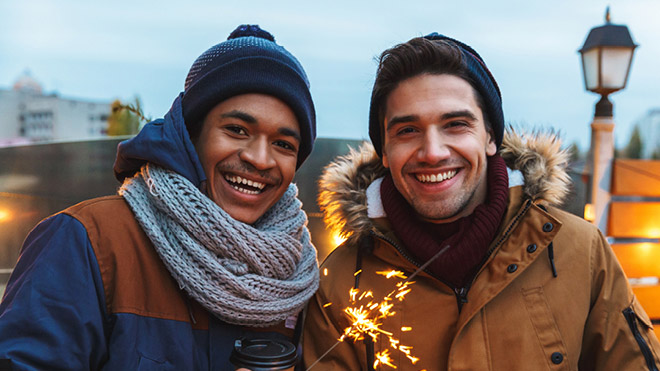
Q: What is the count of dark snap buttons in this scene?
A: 4